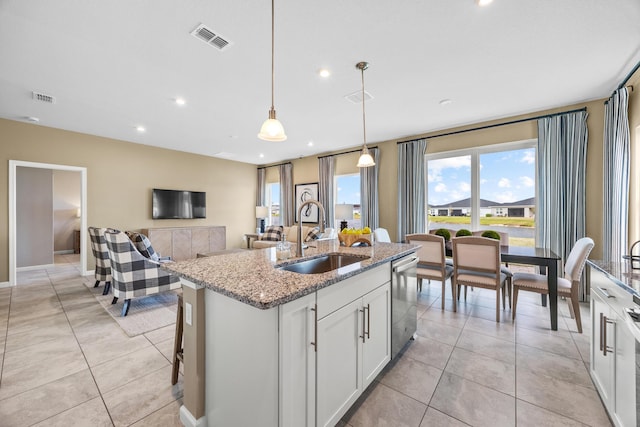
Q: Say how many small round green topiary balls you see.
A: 3